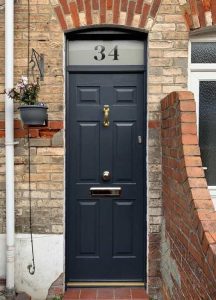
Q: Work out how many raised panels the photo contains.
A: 6